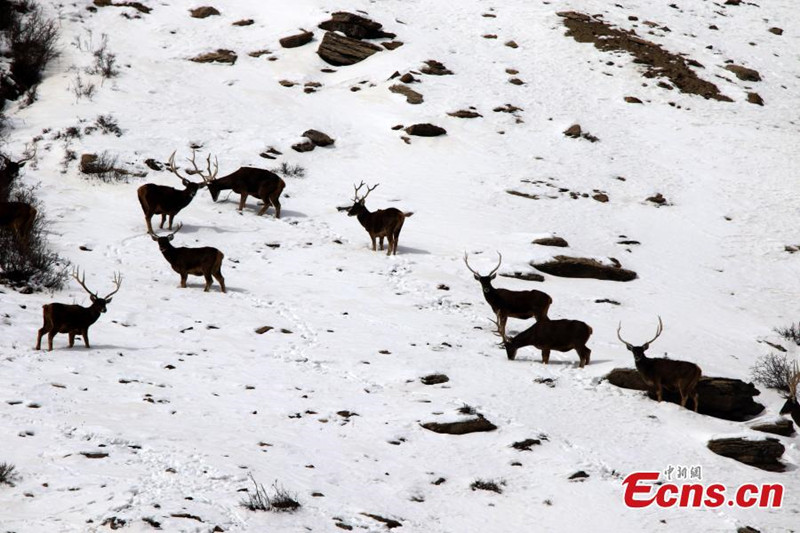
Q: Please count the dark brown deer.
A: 11